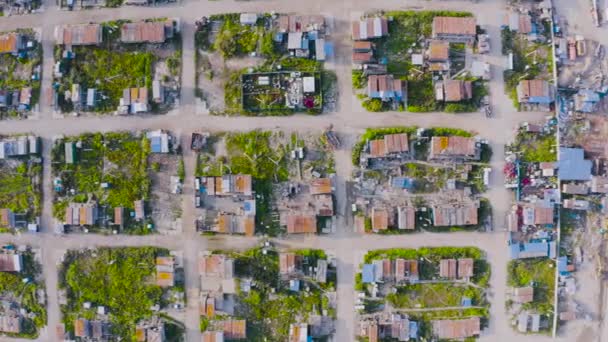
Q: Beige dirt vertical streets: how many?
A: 4